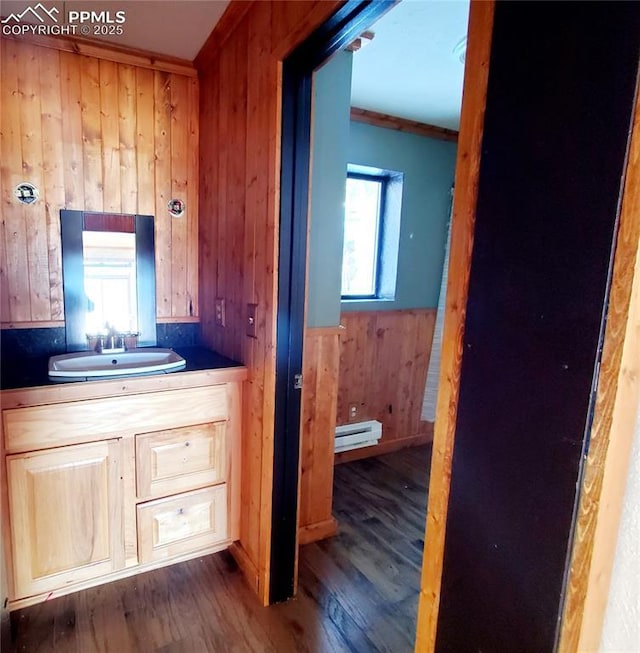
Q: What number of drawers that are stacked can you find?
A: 2